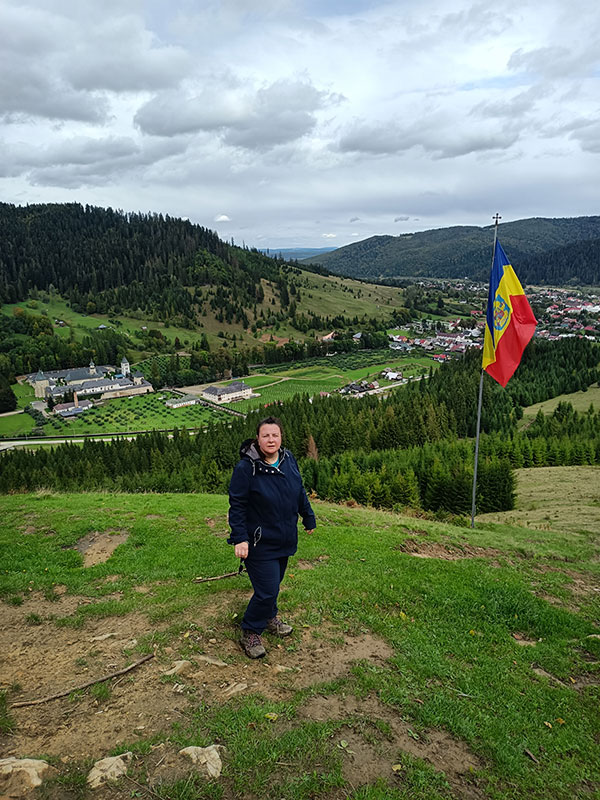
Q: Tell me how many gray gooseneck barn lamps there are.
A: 0